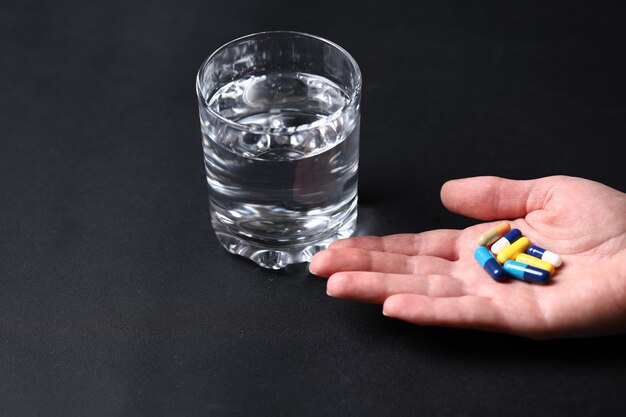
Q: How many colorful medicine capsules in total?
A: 7